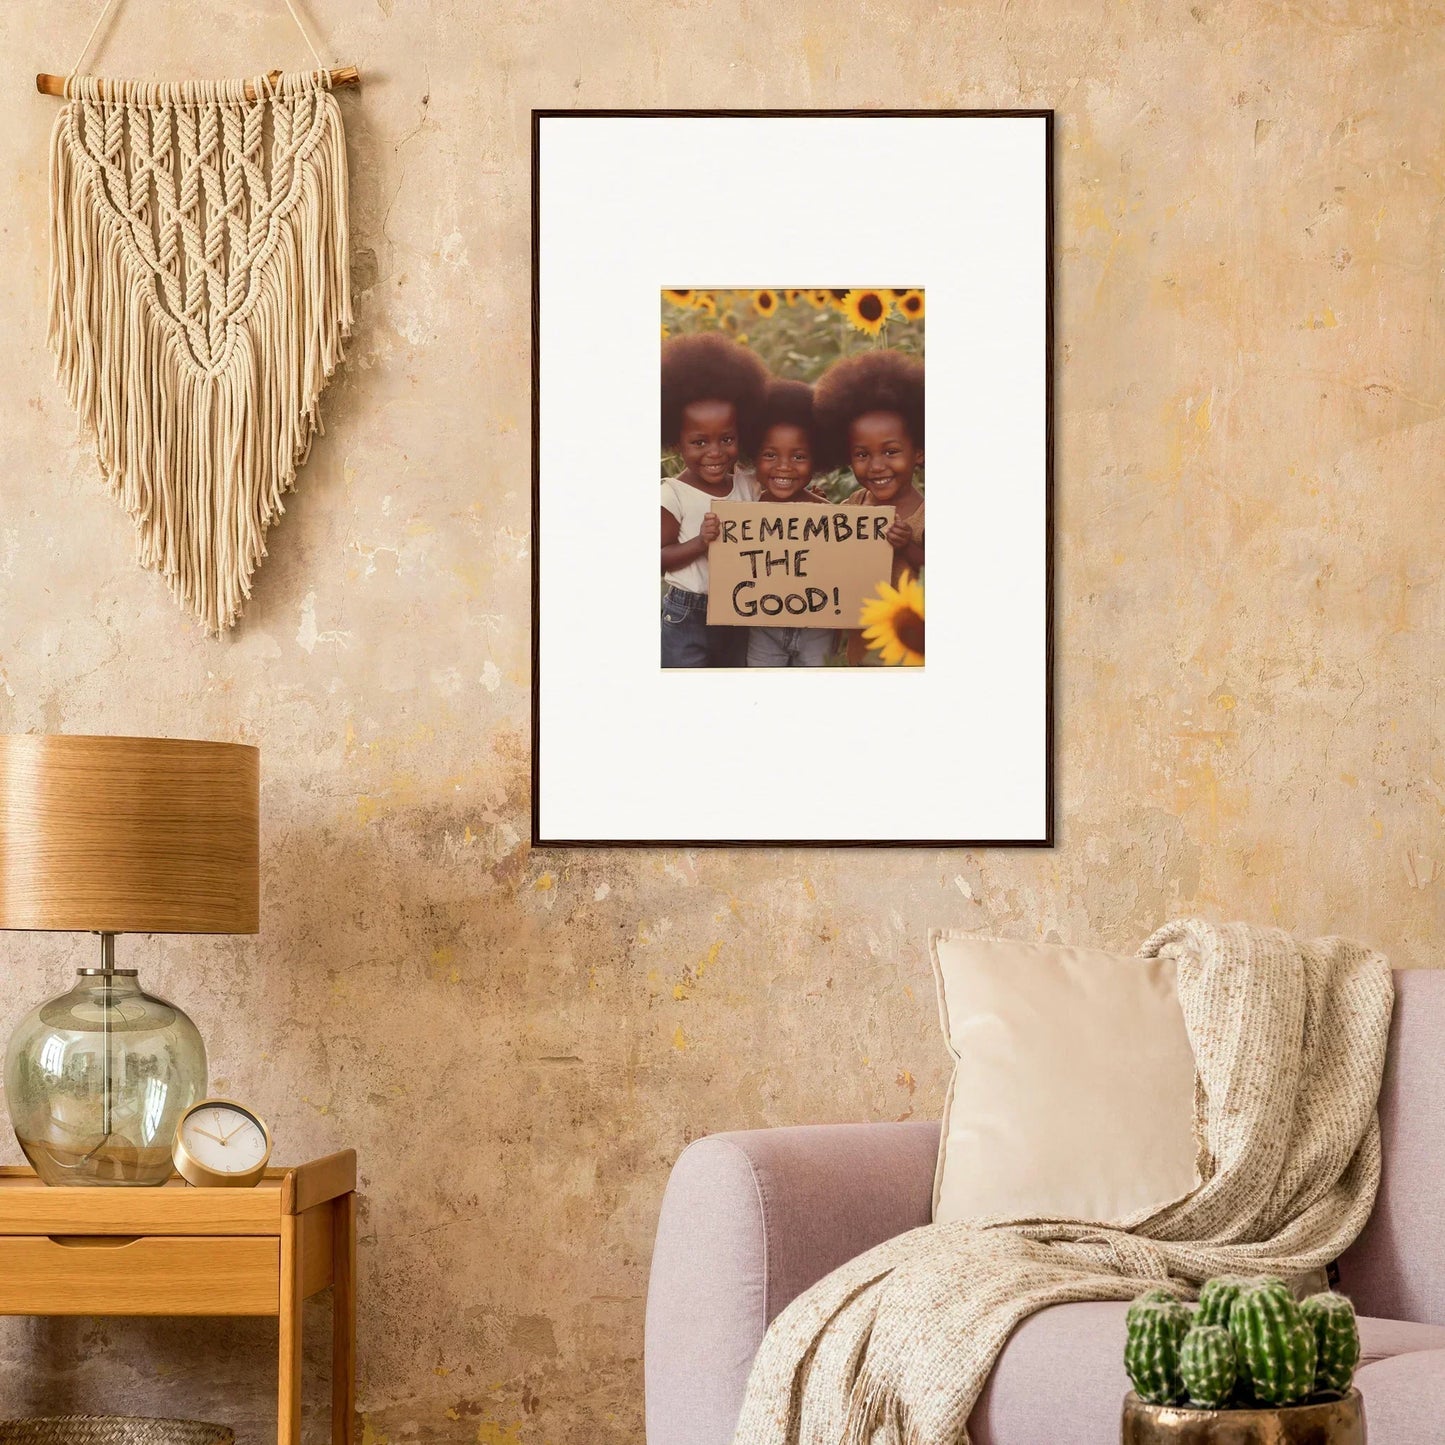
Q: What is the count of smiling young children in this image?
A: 3